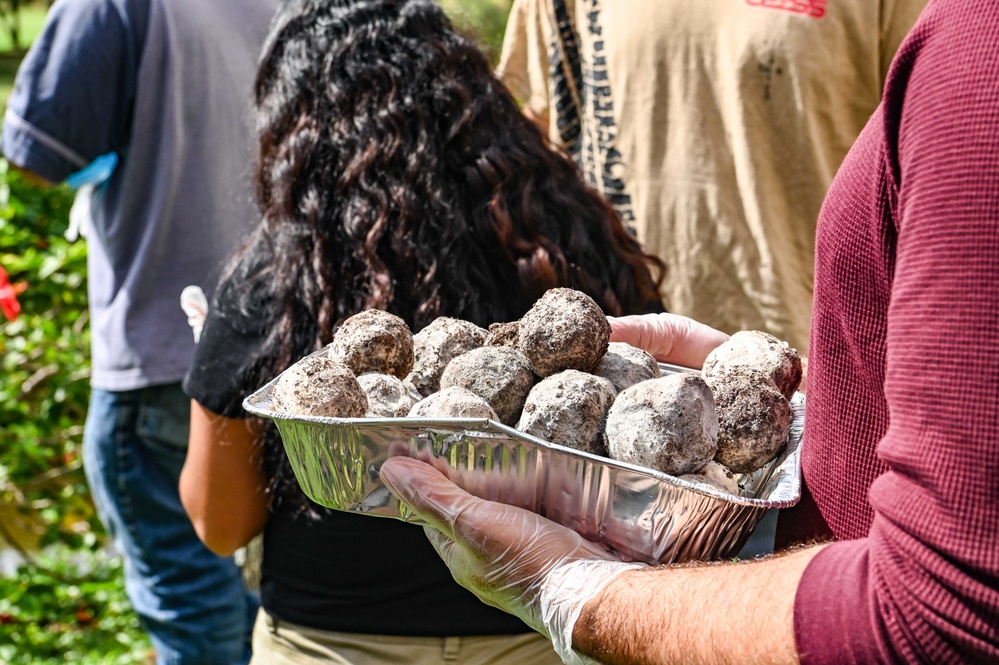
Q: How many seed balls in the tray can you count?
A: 14